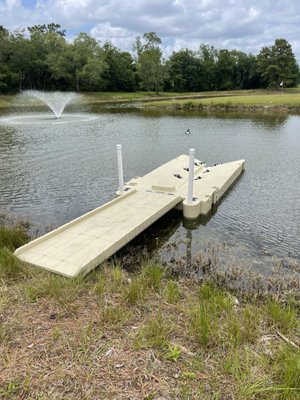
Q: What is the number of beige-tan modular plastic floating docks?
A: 1